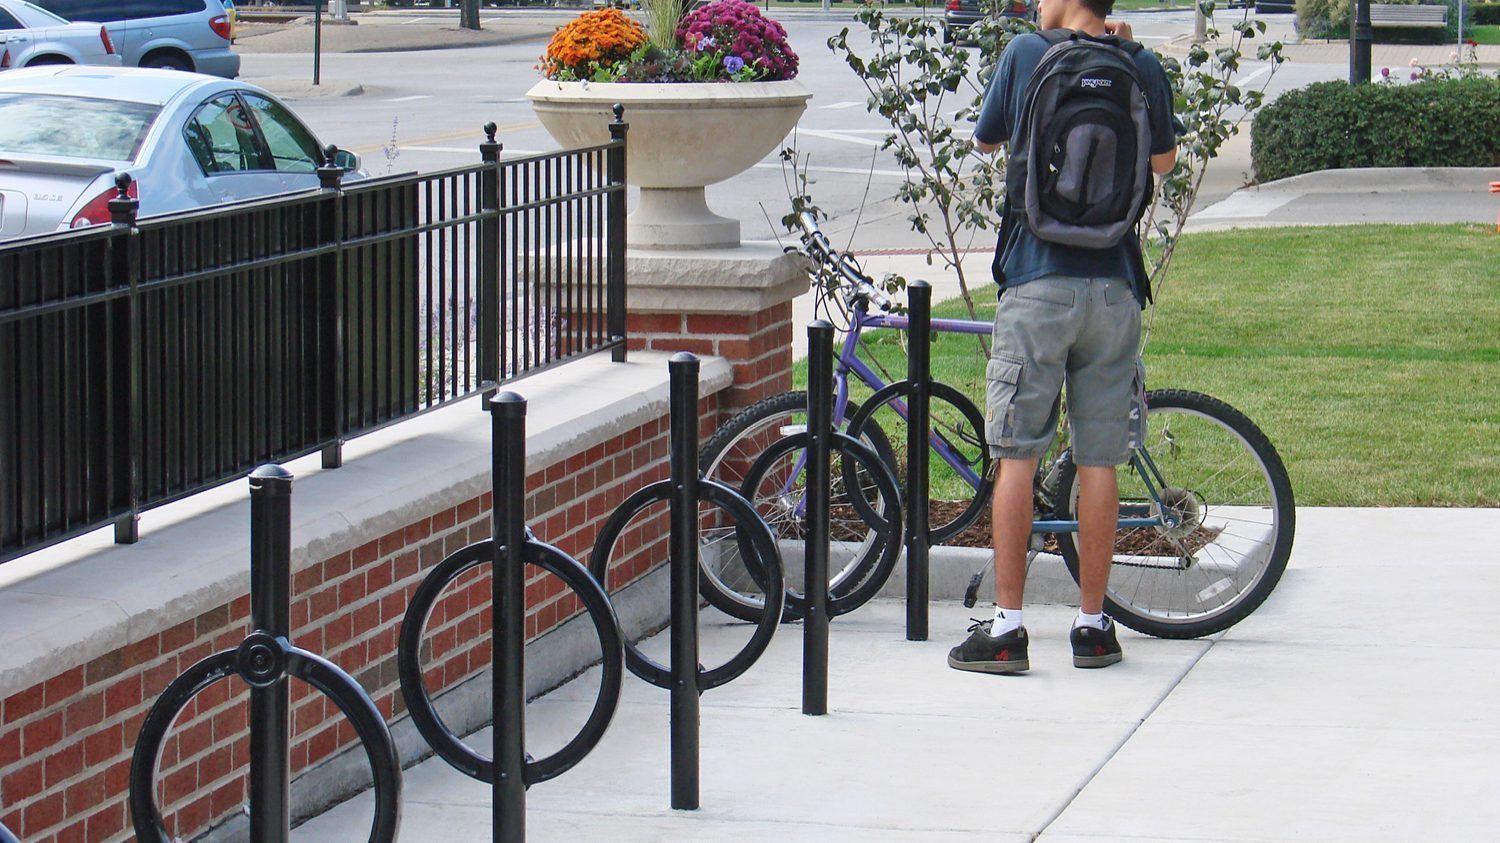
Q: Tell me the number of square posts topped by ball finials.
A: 4